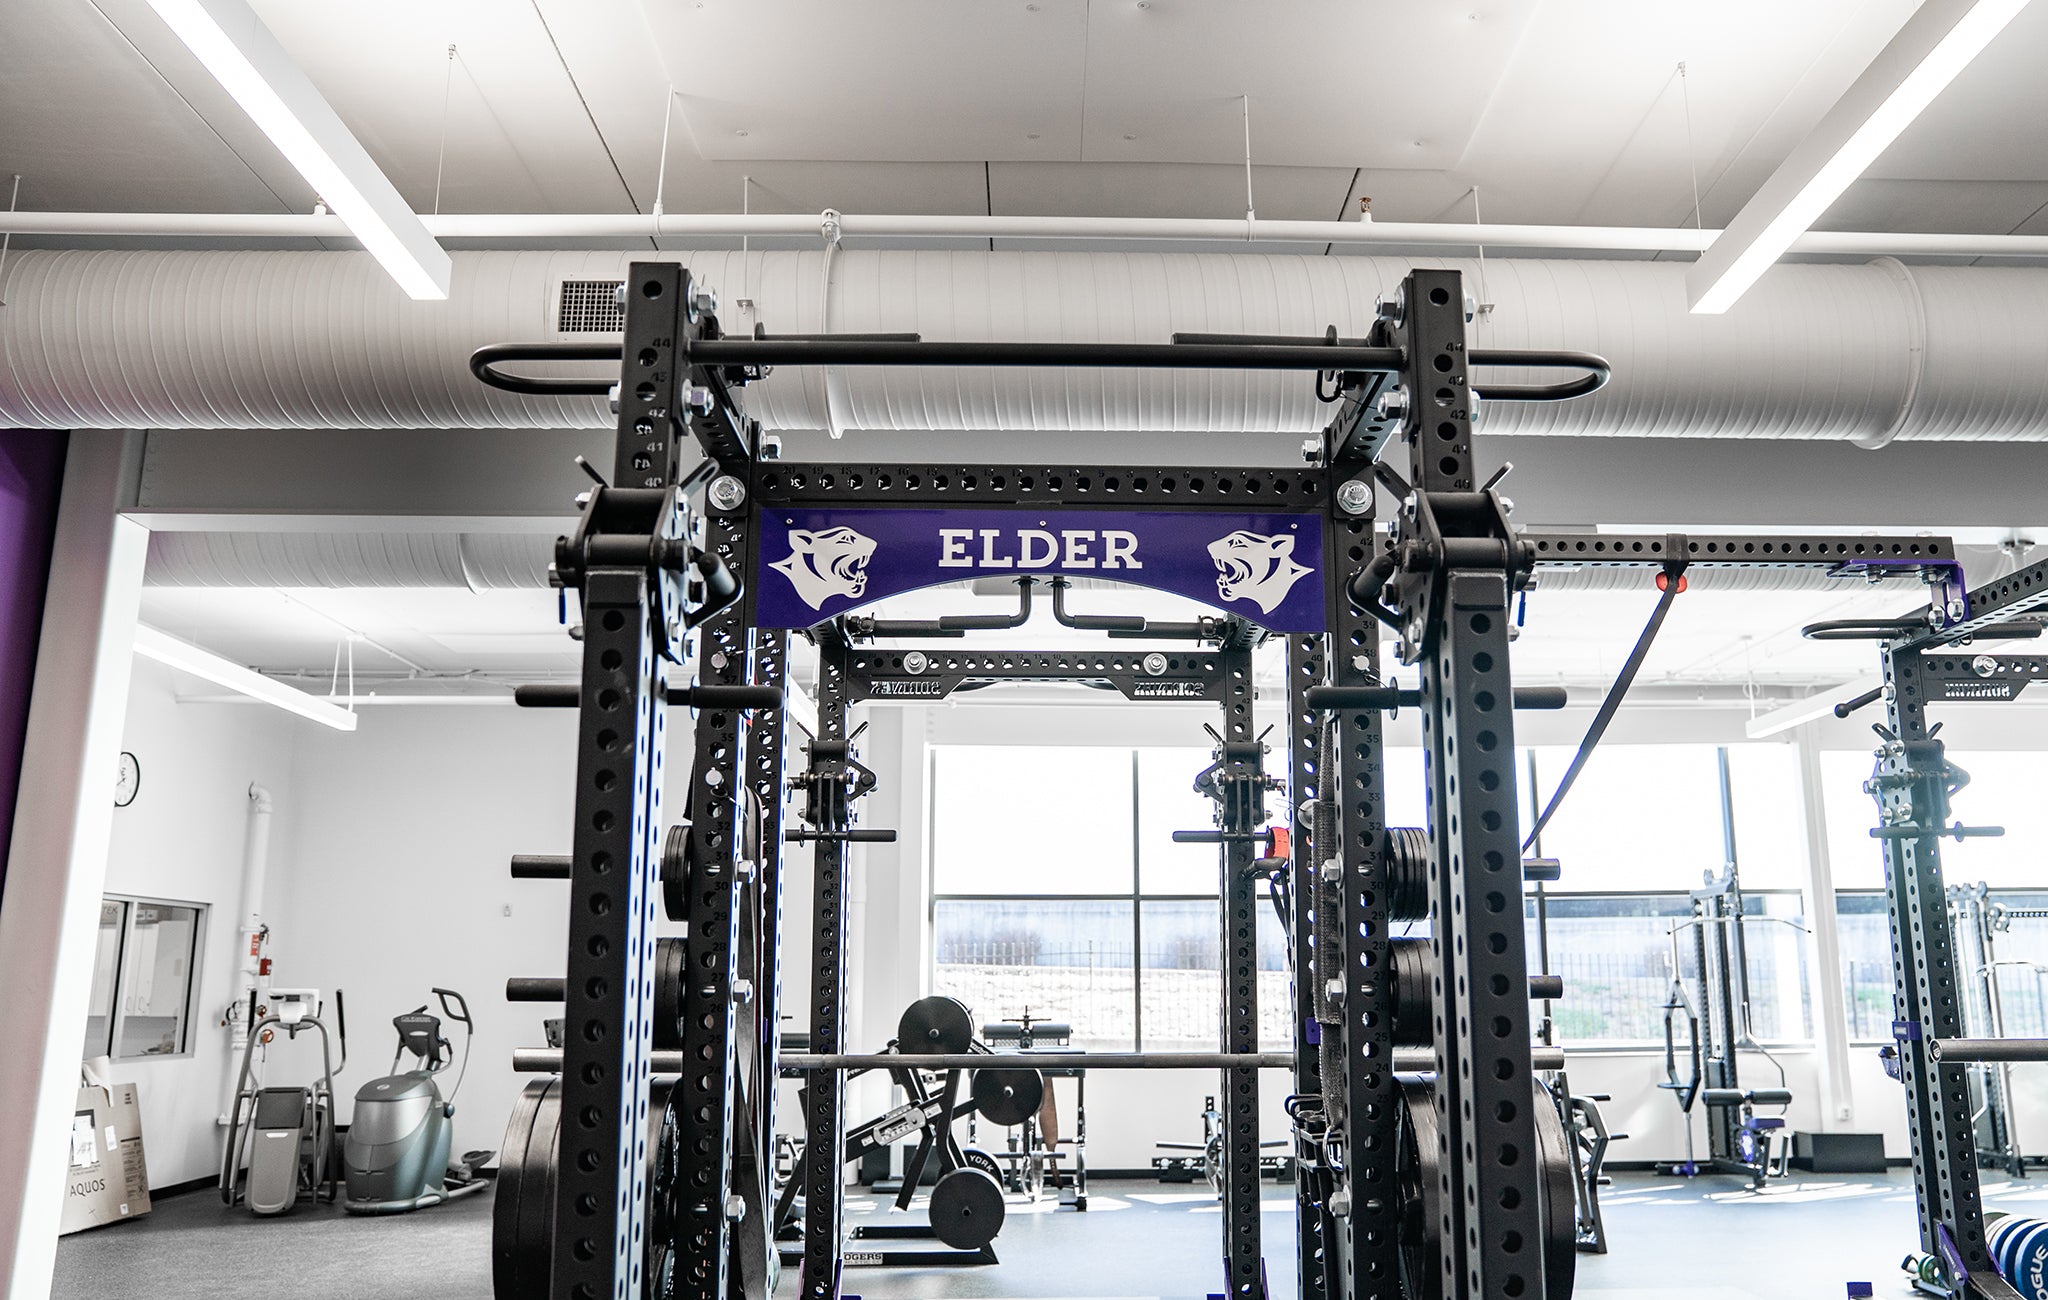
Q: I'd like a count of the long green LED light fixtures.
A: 0